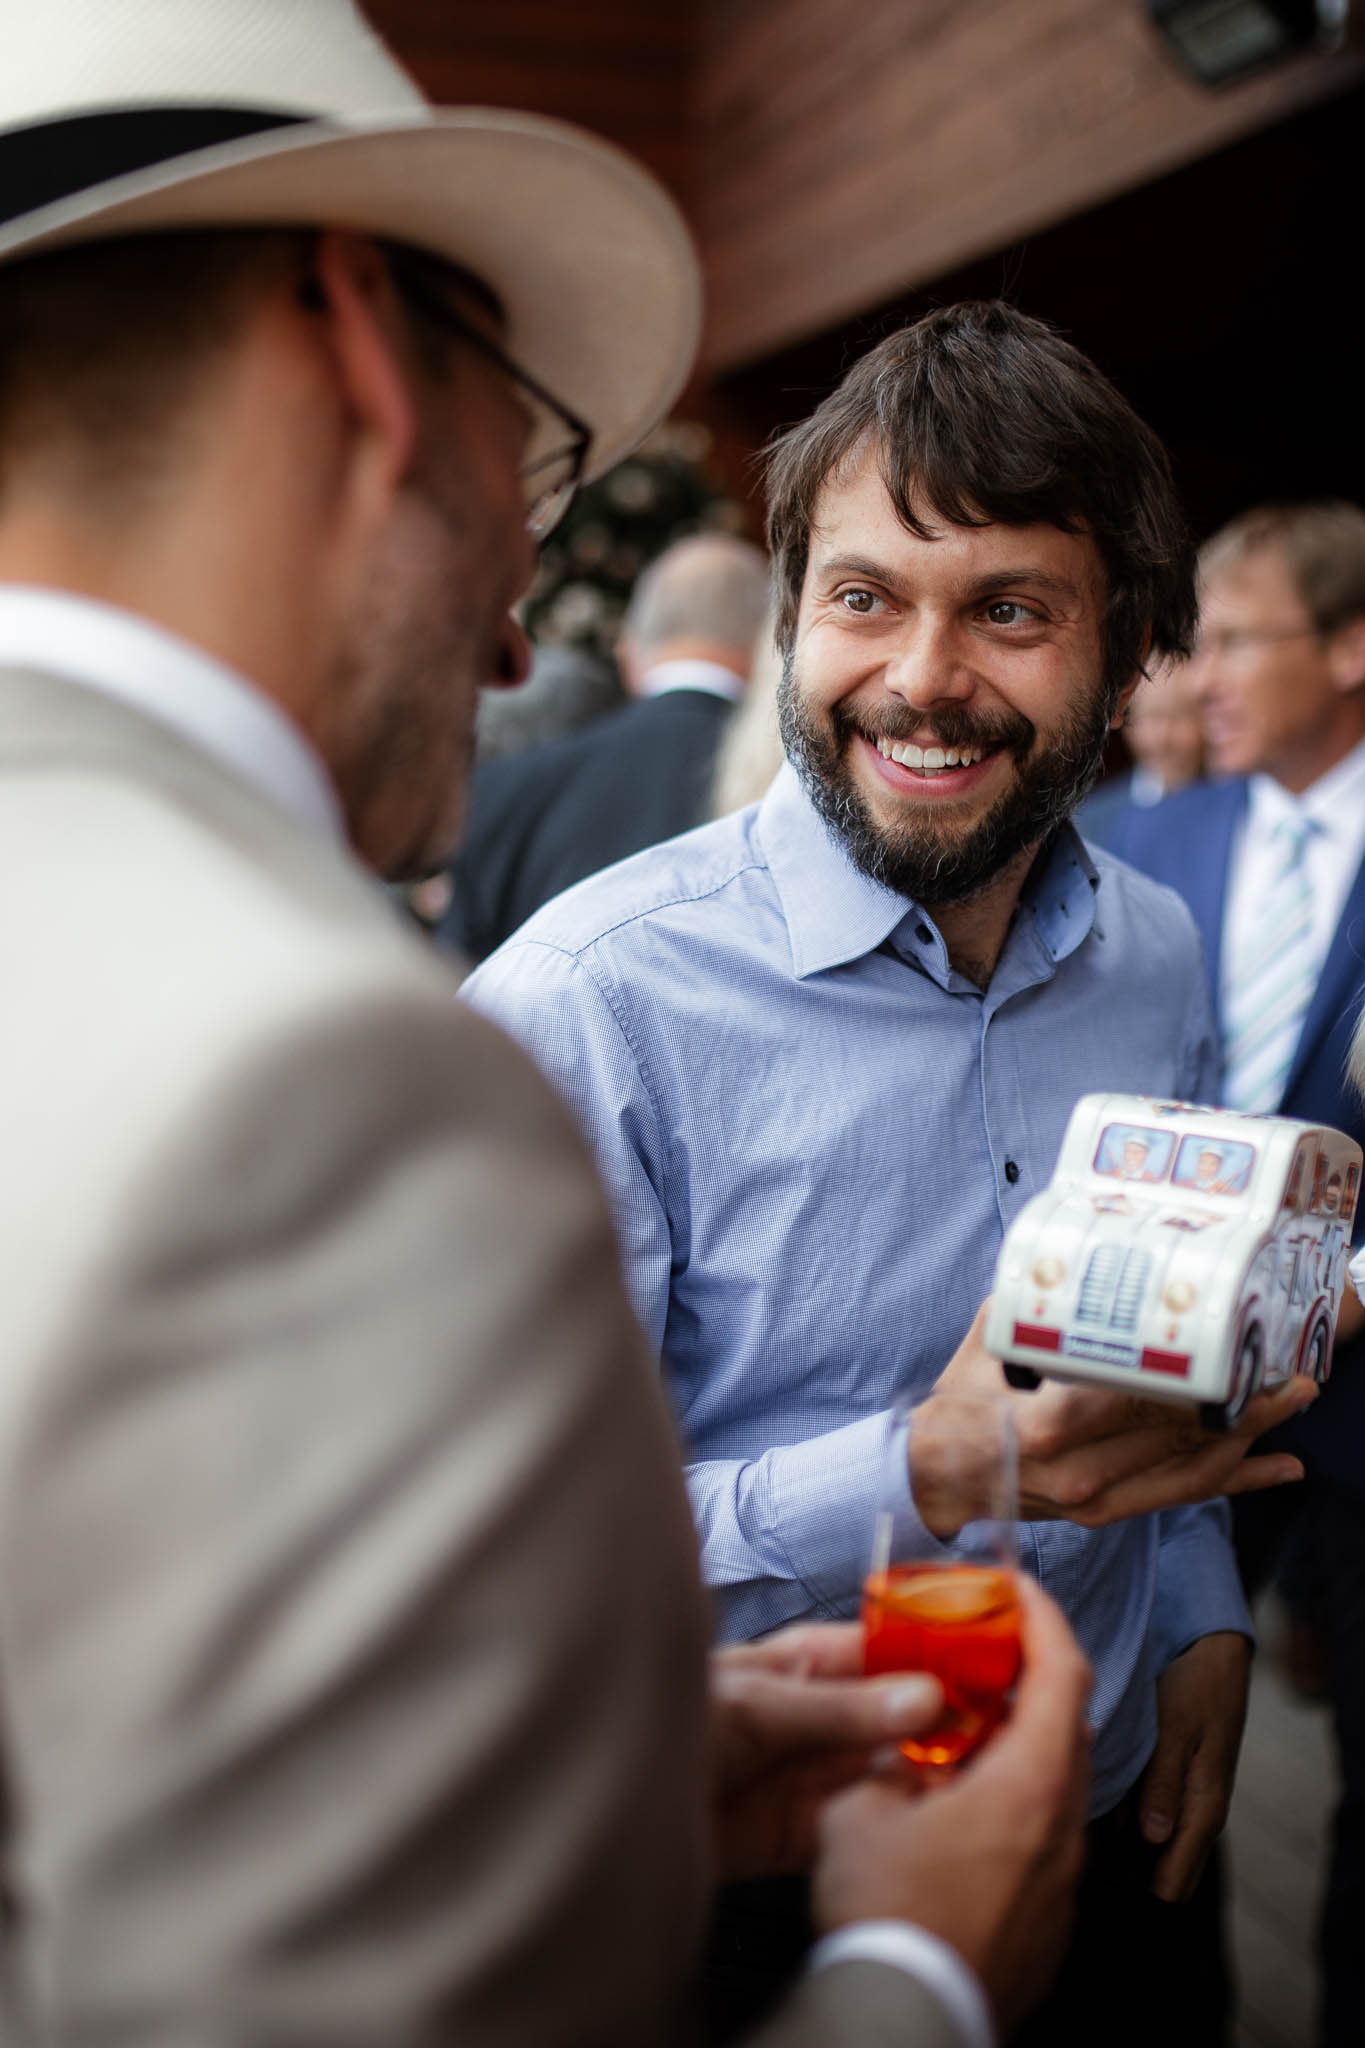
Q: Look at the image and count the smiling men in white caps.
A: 2